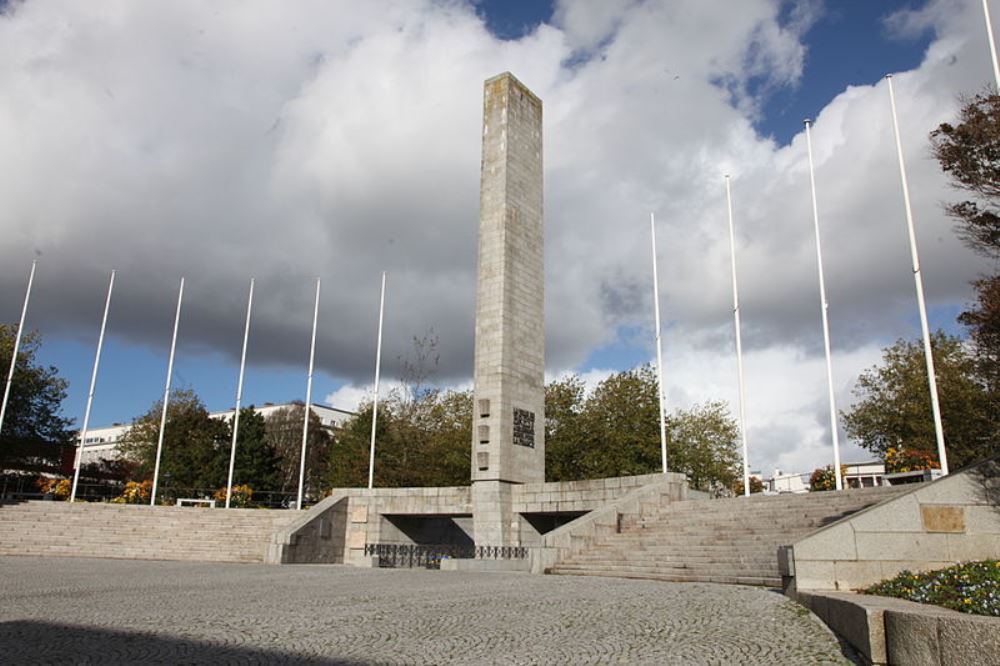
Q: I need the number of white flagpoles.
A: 11